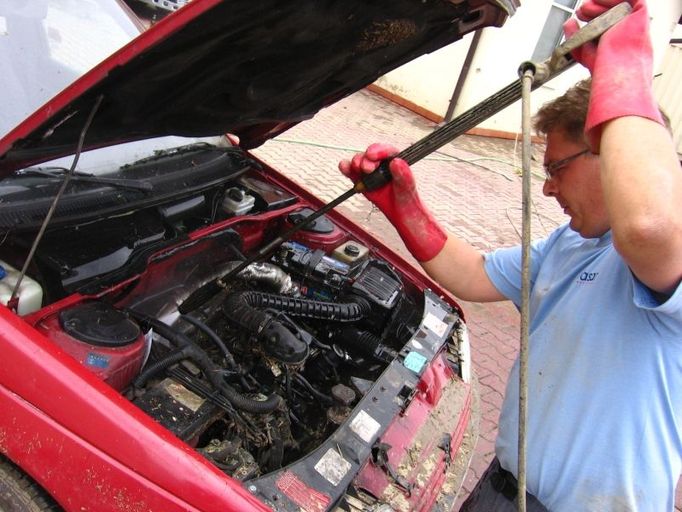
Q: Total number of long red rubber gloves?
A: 2